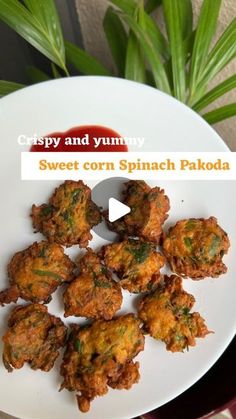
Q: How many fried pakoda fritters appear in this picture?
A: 9